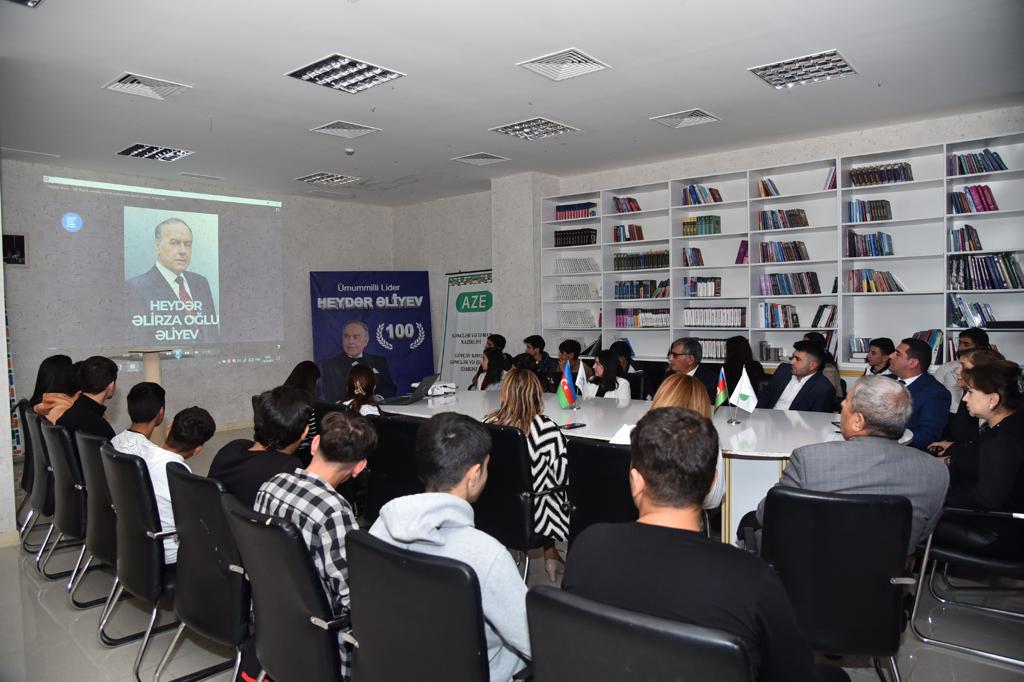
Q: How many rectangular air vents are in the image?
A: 5